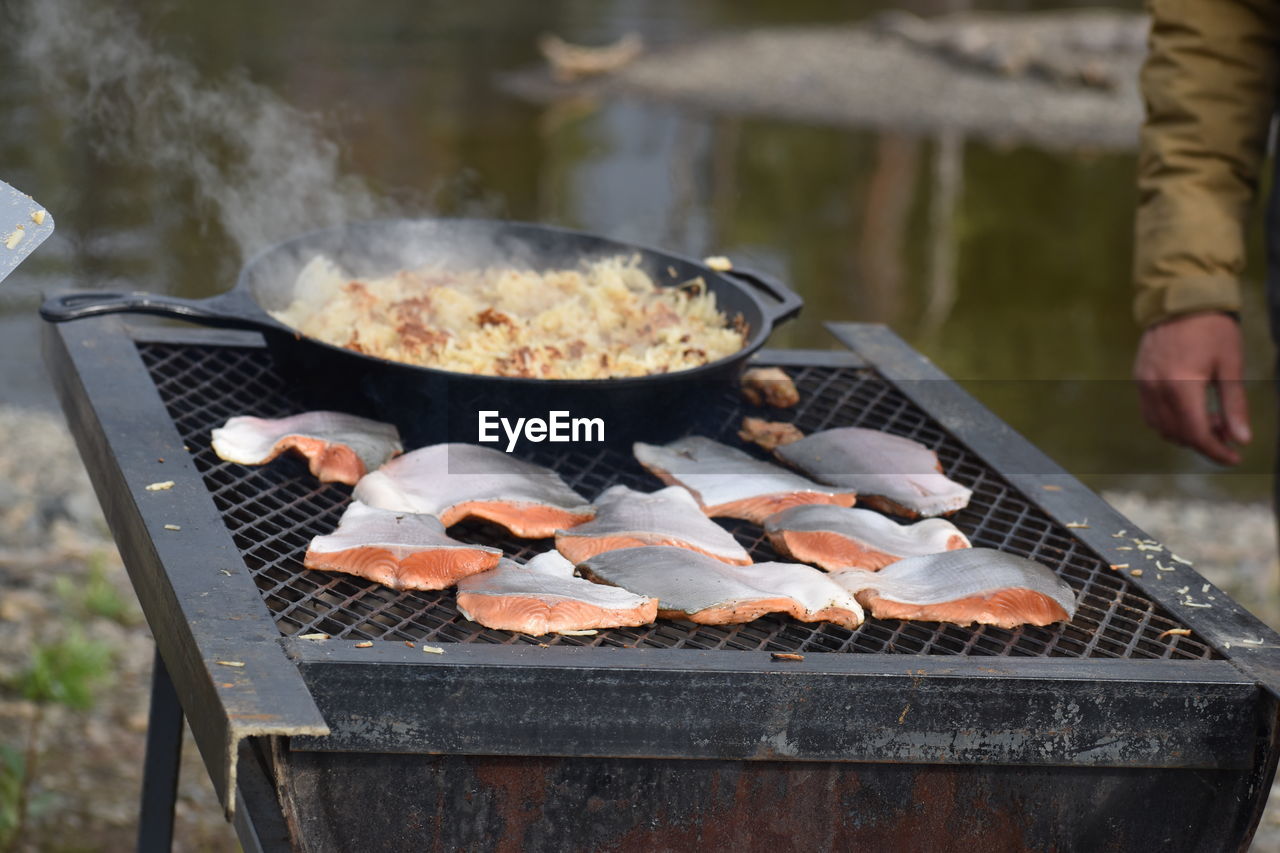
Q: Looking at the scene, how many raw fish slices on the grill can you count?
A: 10